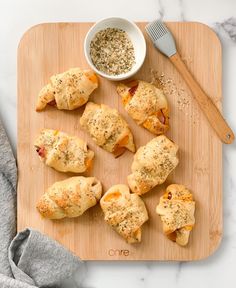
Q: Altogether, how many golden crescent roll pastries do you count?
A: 8